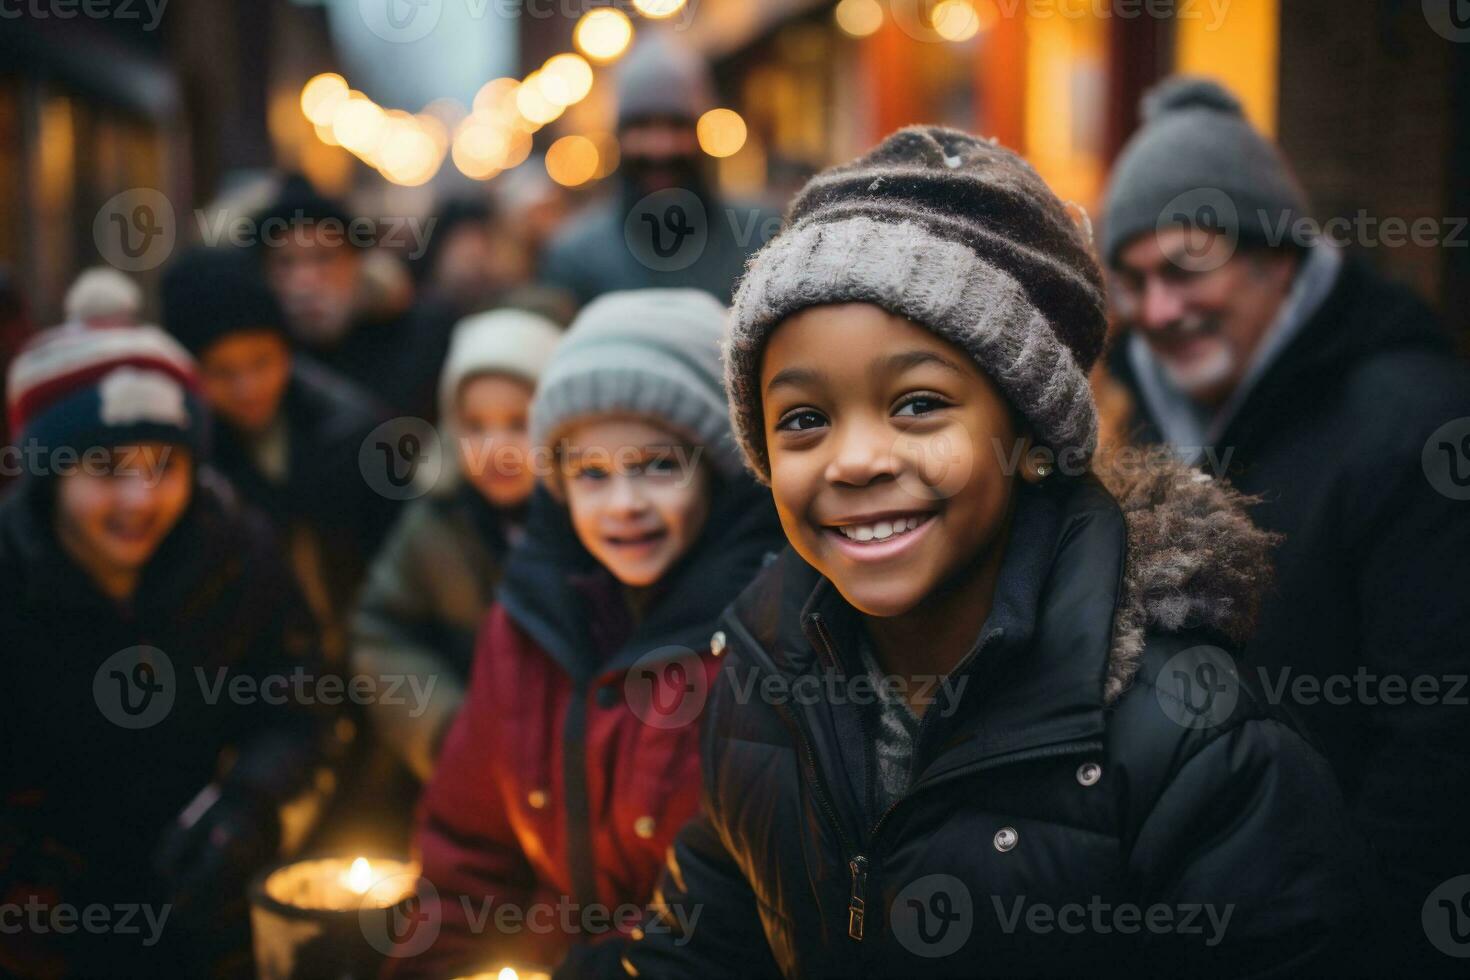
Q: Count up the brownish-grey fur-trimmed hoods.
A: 1